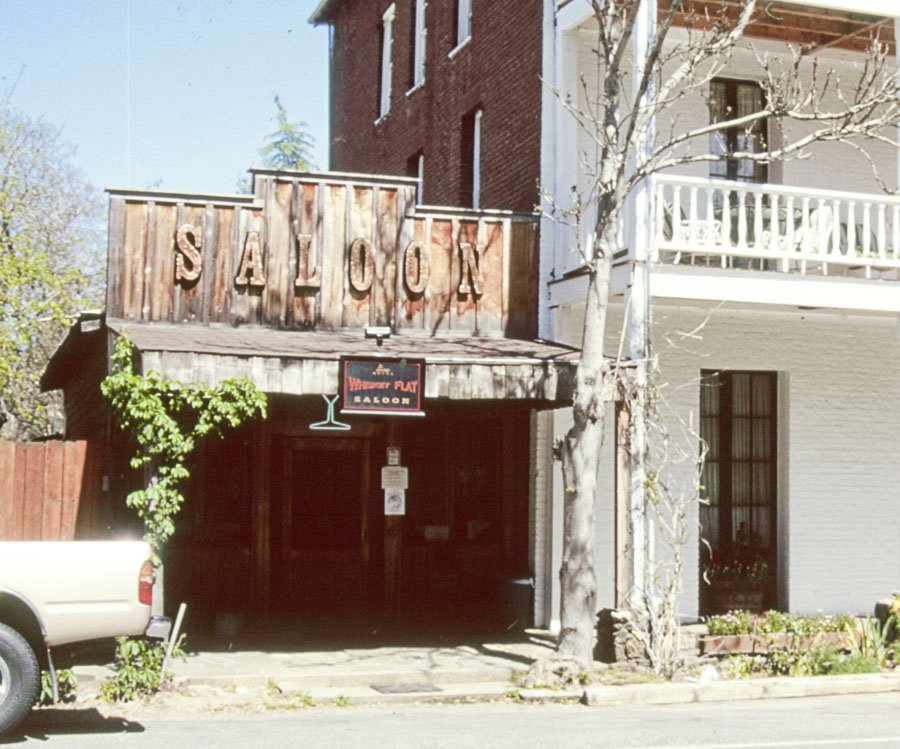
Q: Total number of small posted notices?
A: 3